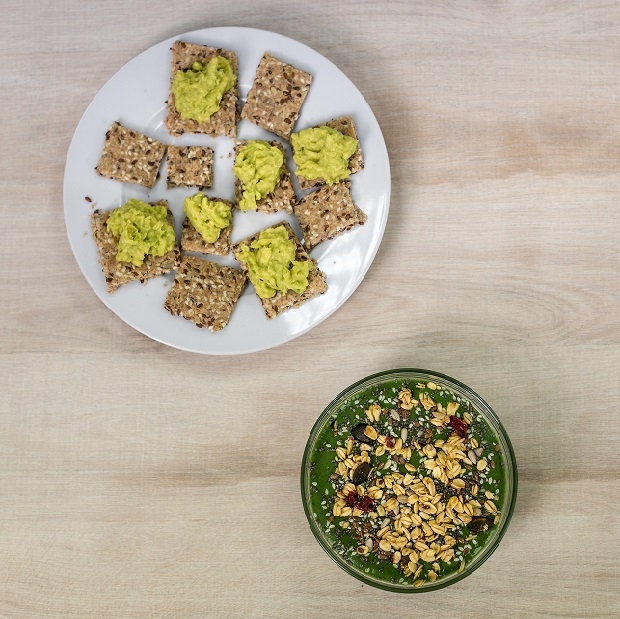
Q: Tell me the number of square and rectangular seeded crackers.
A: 11